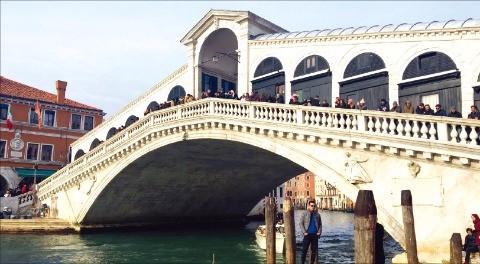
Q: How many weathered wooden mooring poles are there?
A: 5